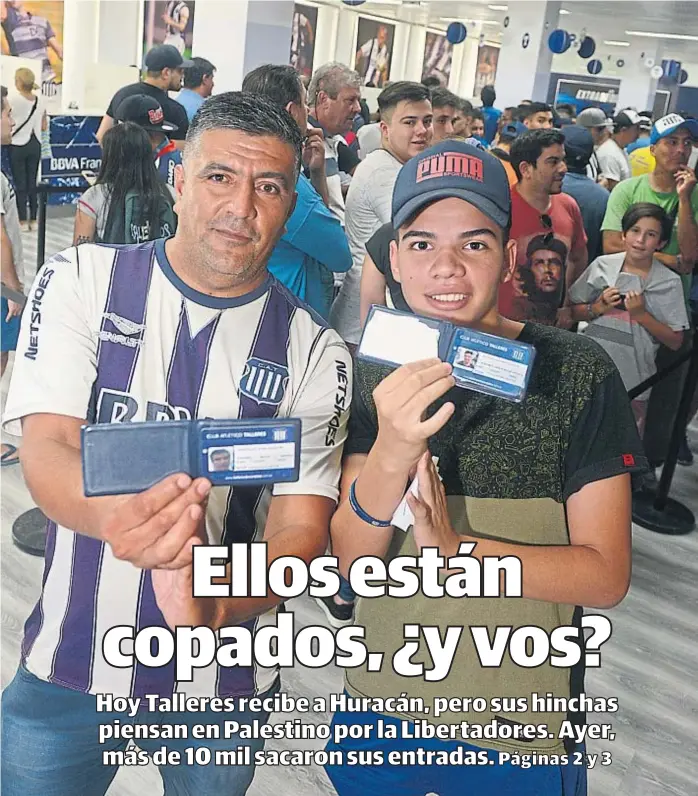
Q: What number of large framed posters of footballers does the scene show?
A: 6